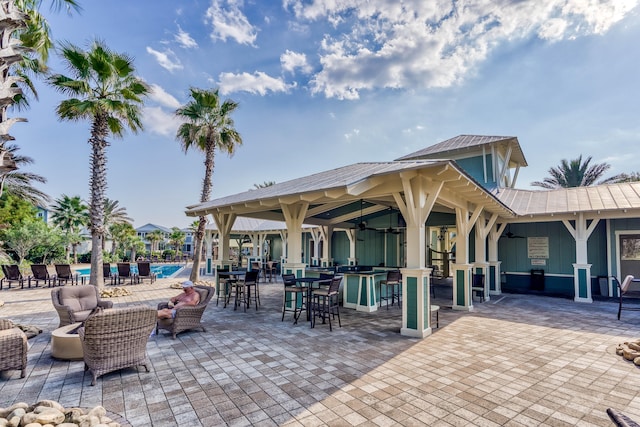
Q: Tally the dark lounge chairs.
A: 6